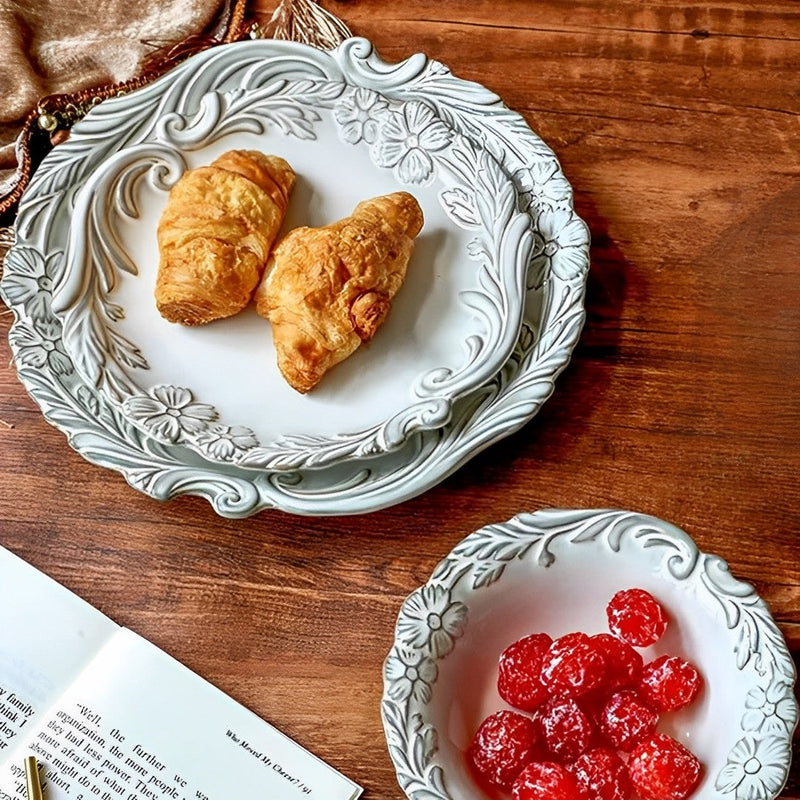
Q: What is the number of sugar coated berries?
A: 11